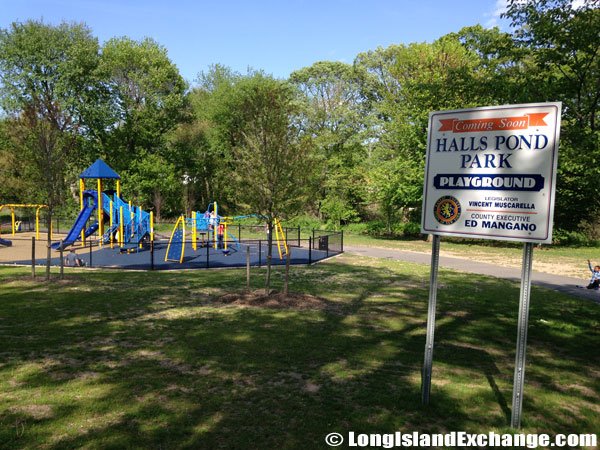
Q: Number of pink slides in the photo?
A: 0